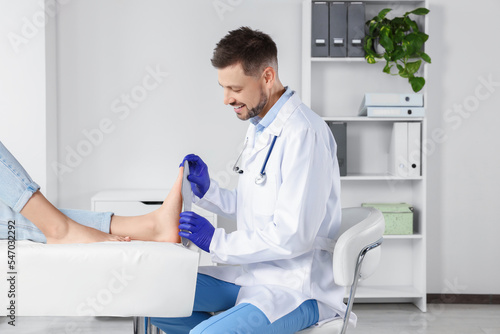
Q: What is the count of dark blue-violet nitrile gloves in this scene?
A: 2